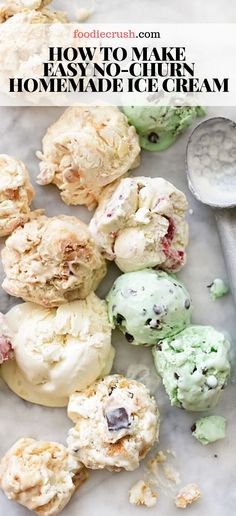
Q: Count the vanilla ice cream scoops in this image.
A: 1